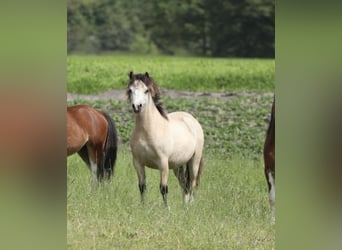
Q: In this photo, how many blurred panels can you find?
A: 2